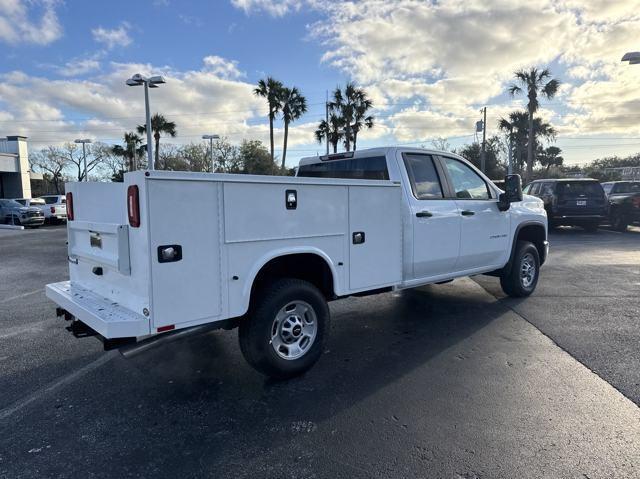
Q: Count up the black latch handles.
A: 3